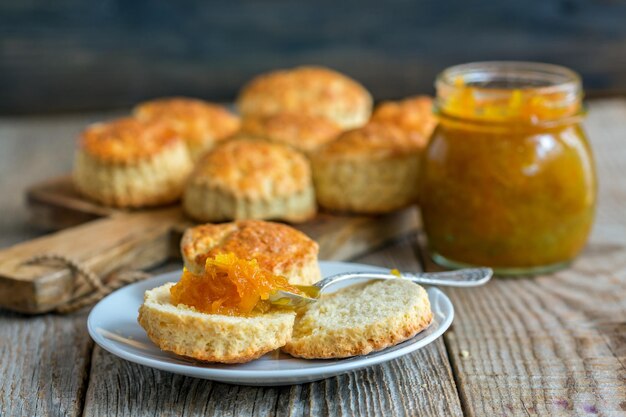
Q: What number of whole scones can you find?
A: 8